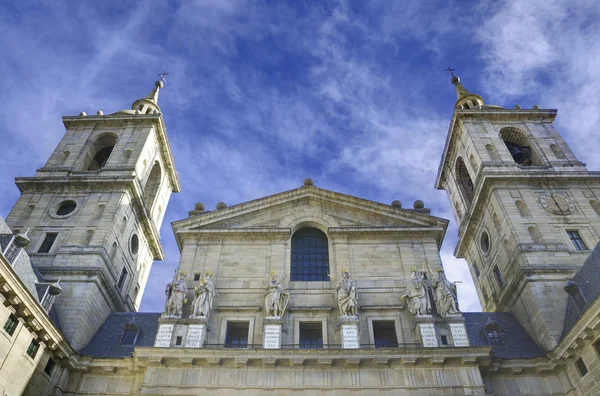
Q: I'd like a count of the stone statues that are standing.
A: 6